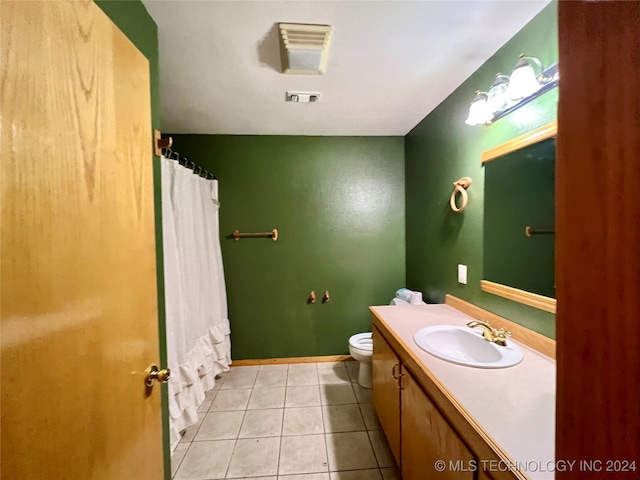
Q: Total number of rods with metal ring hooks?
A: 1